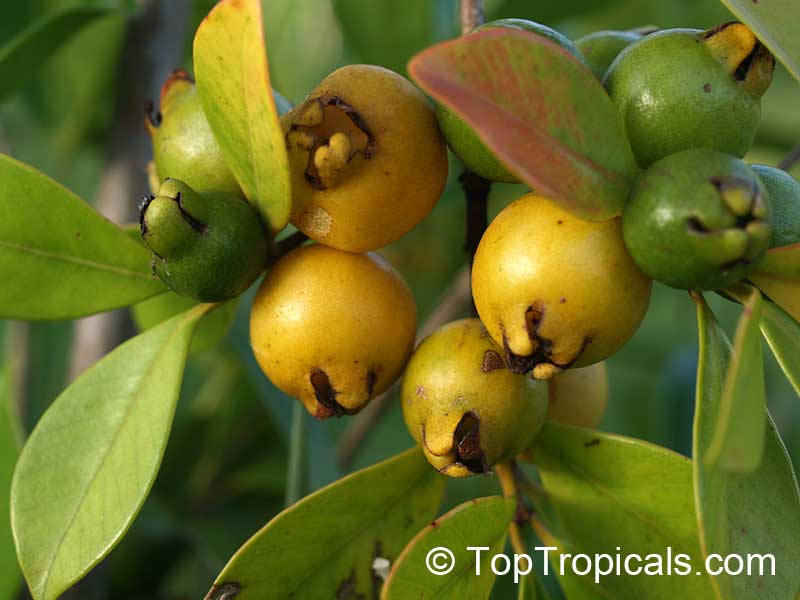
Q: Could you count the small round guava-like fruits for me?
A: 12